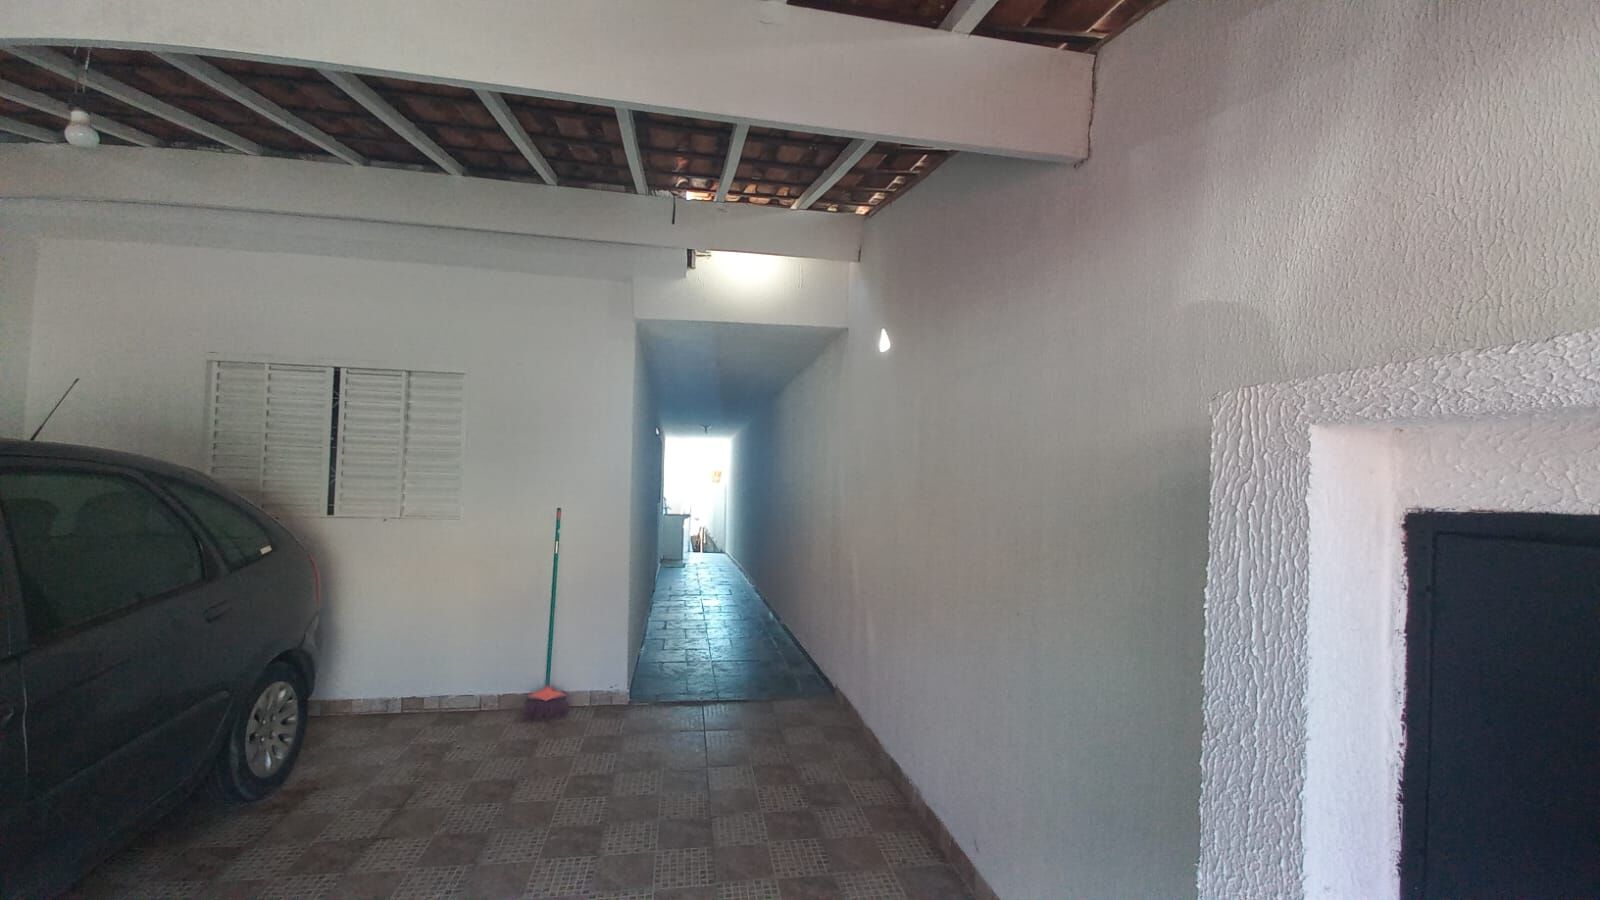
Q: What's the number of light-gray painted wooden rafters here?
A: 10